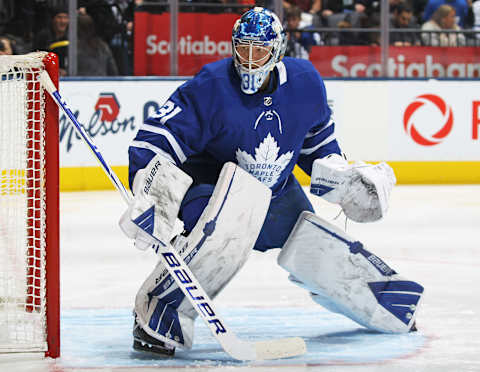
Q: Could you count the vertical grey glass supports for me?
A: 4